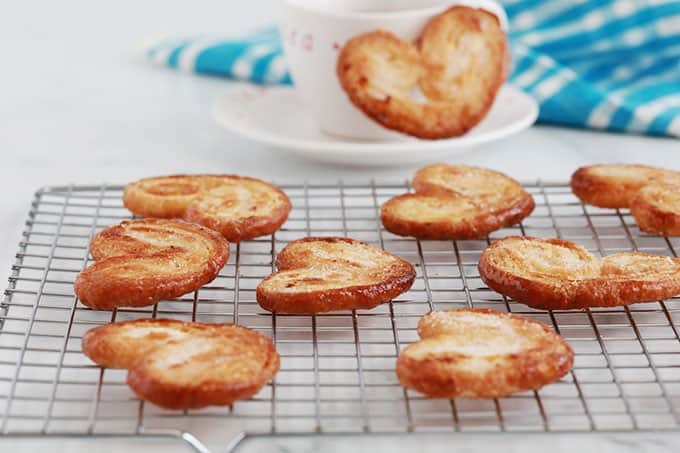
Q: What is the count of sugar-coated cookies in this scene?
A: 9